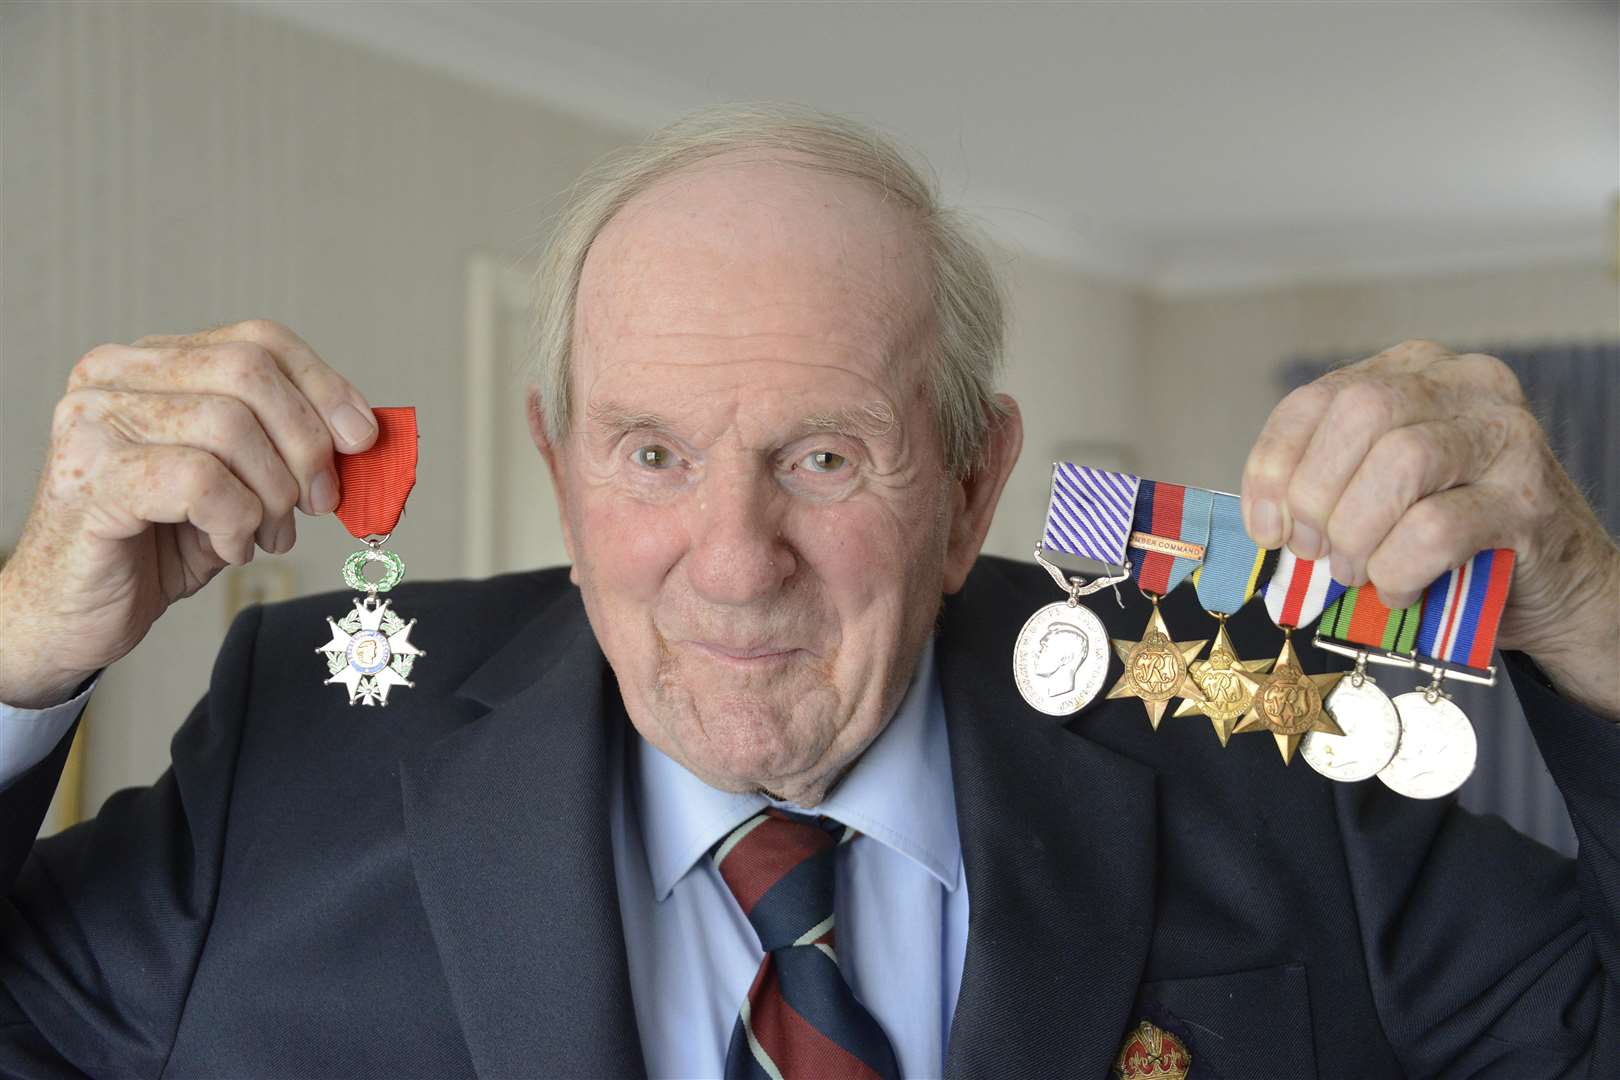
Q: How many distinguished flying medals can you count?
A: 1